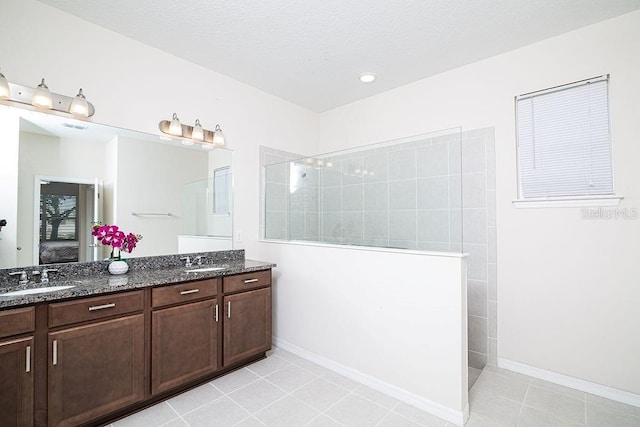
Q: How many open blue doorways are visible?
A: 0